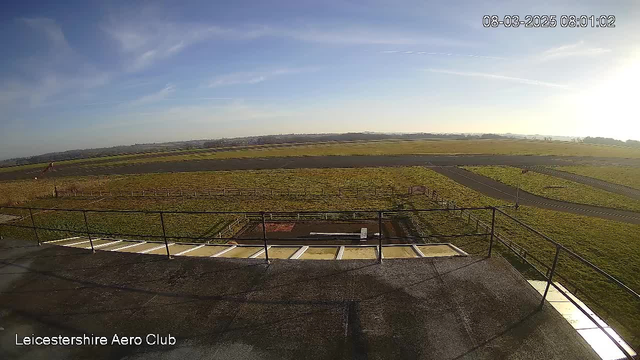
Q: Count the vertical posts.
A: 7